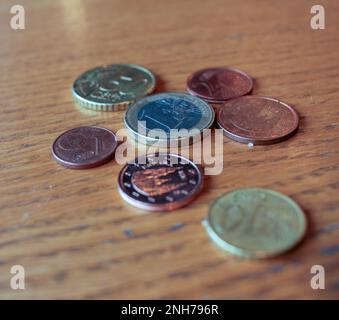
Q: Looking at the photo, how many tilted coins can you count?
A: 0